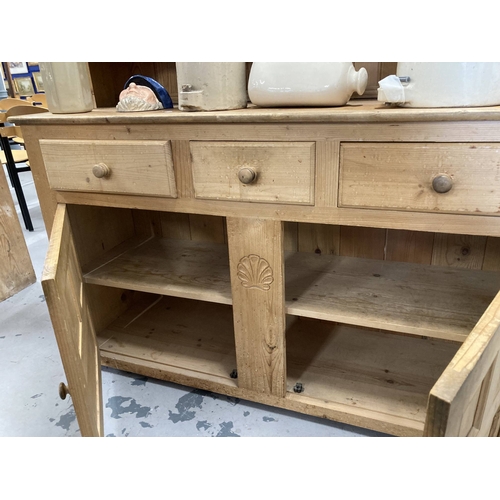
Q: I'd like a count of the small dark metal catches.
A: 2